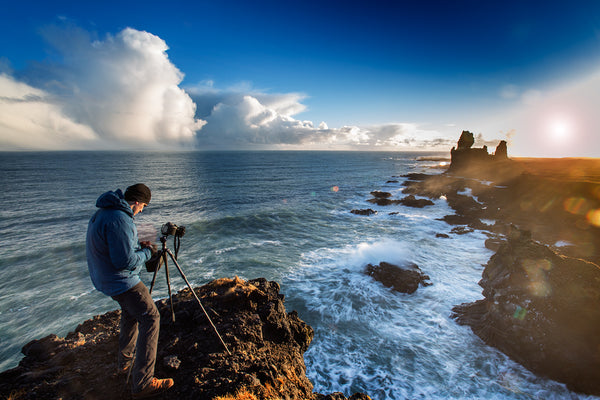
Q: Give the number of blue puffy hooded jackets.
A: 1